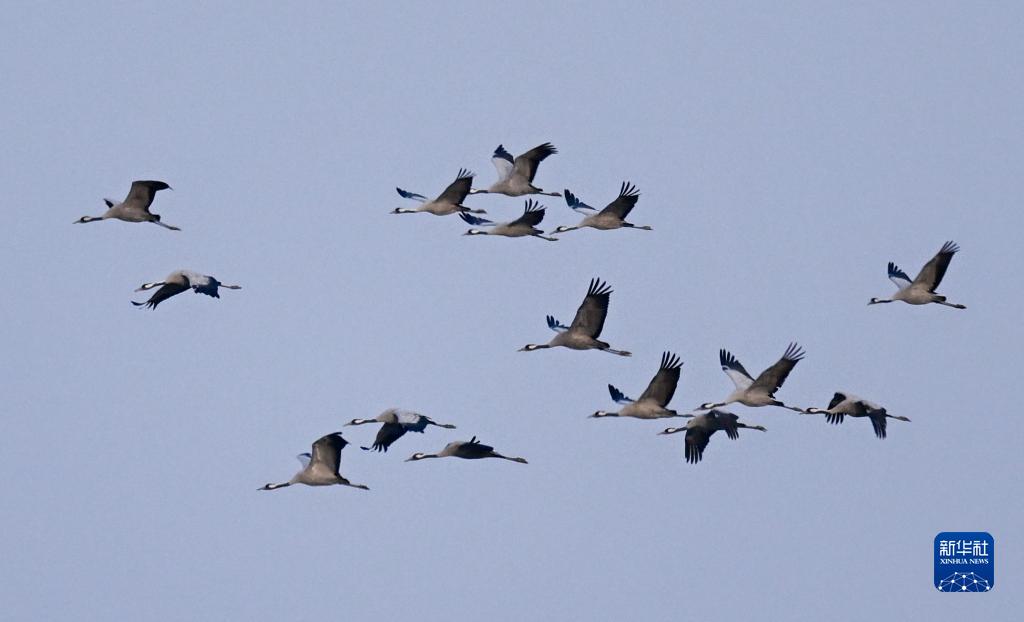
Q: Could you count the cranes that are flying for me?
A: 15